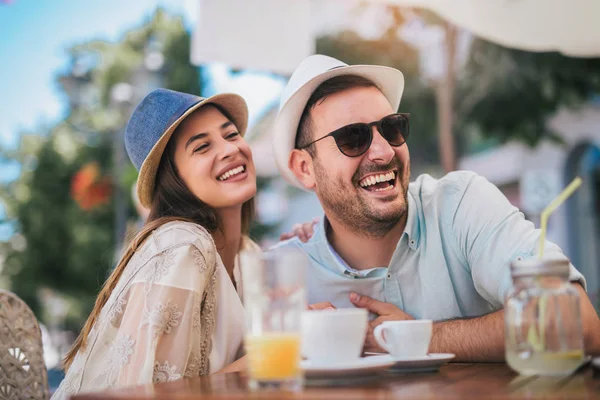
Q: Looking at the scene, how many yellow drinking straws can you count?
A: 1